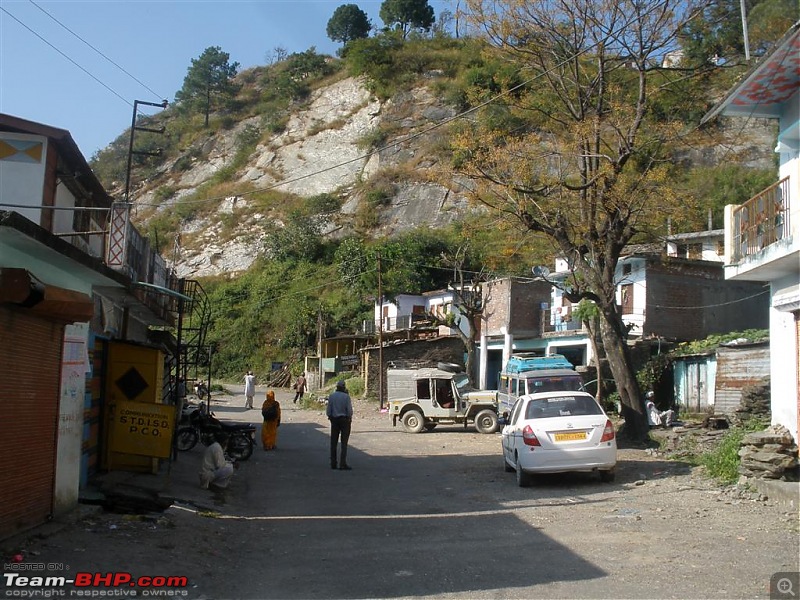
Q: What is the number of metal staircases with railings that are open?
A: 1